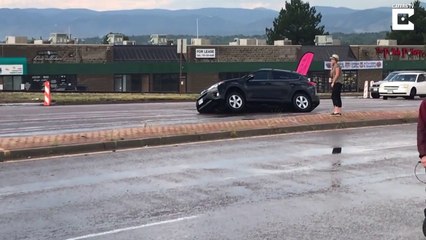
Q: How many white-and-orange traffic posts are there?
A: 1